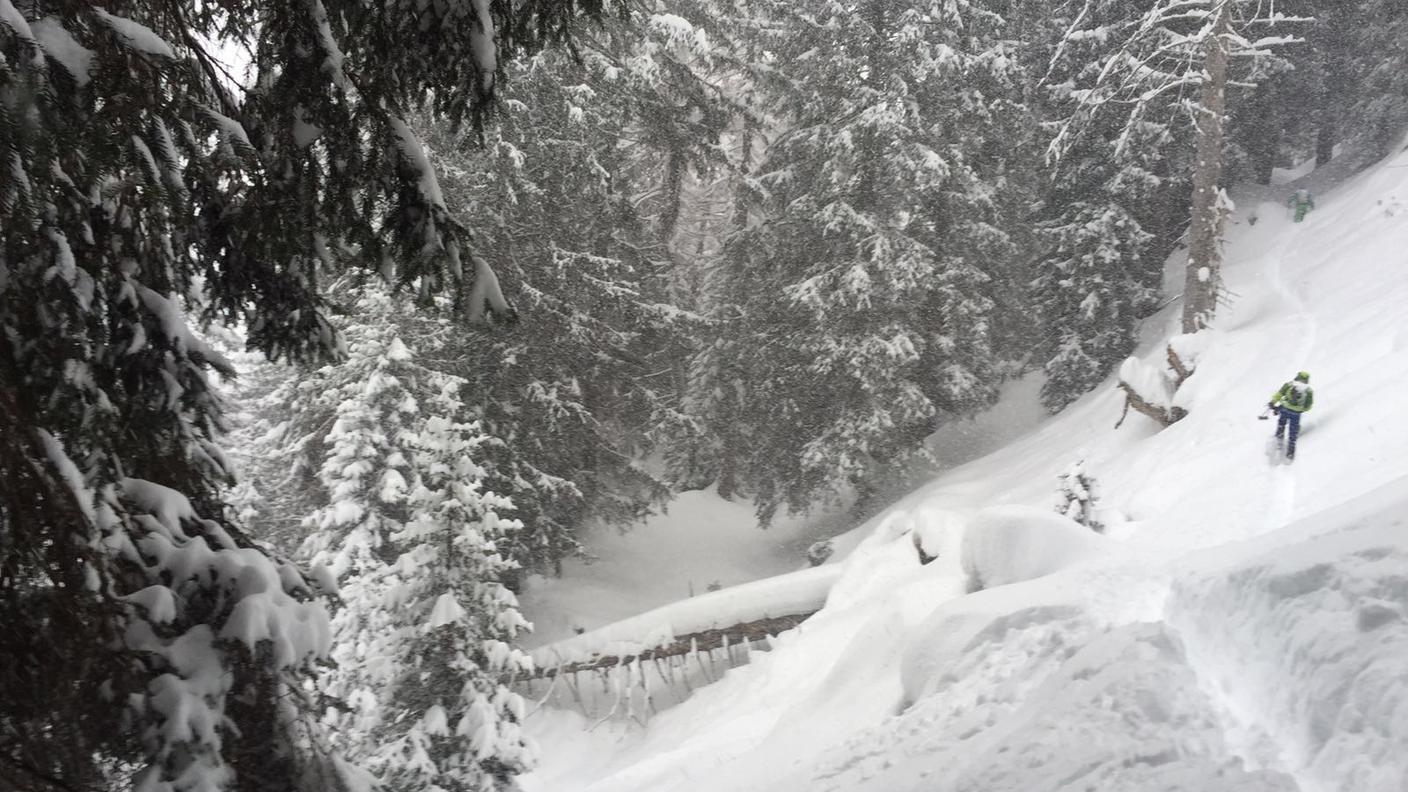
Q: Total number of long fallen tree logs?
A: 1